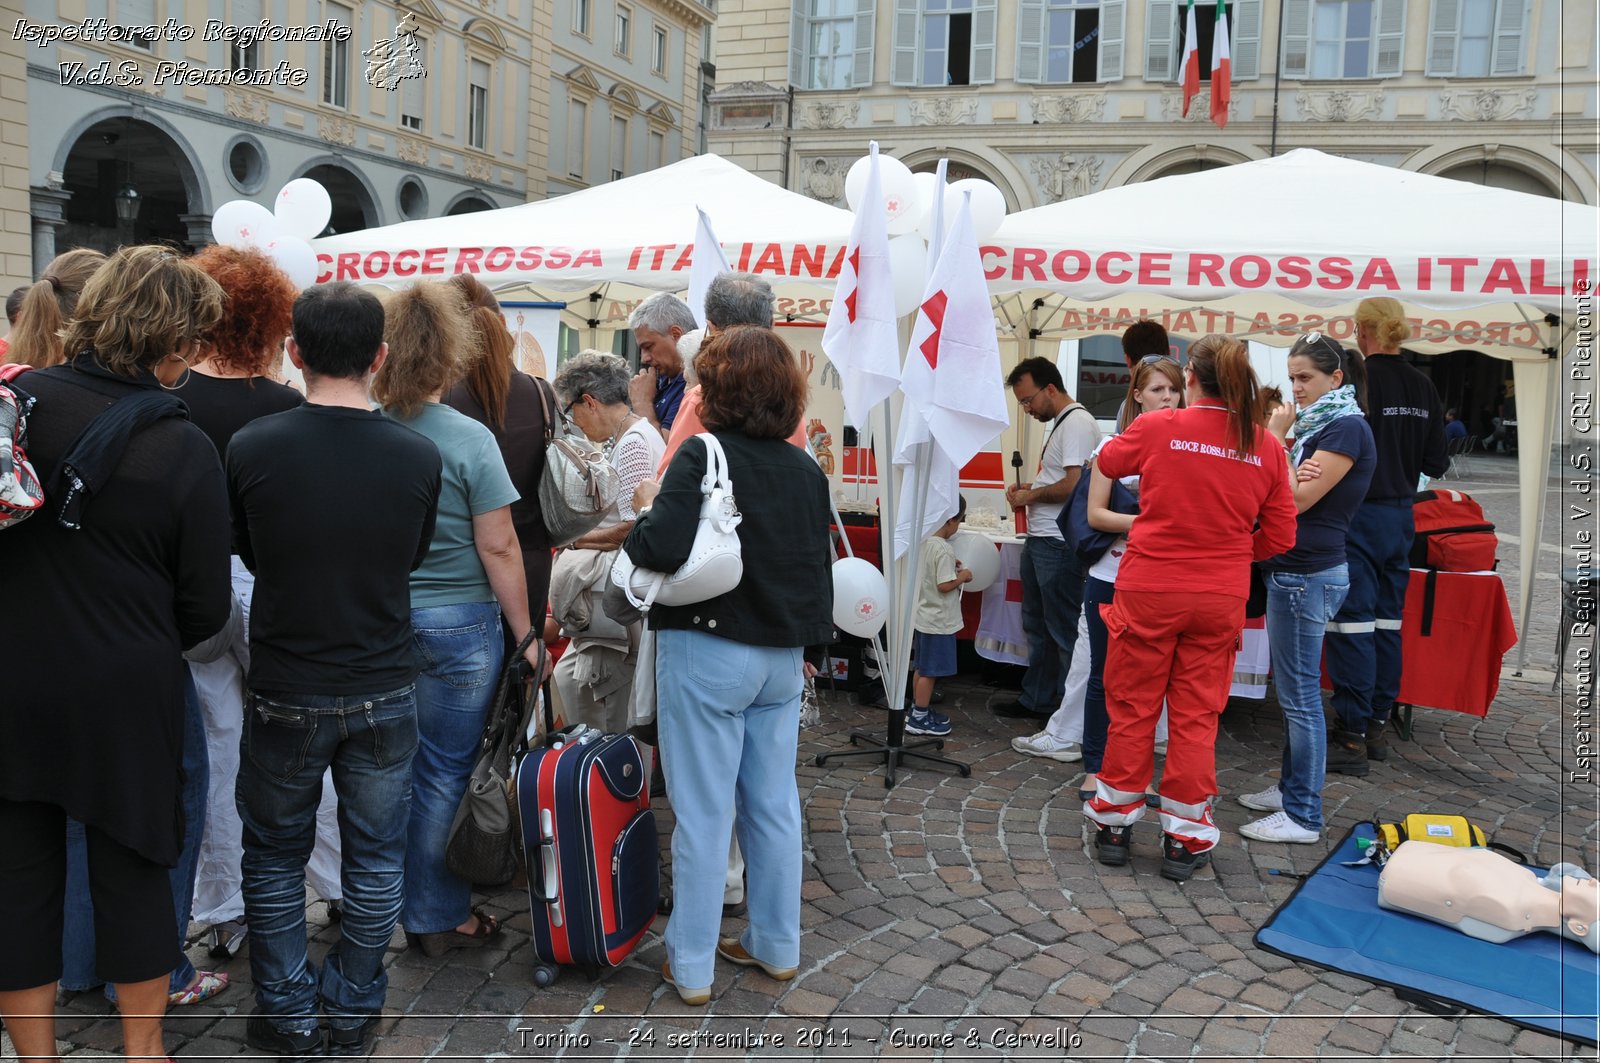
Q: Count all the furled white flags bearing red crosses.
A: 2